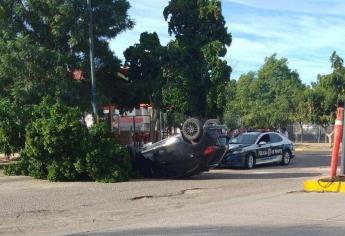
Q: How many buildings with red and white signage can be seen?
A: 1